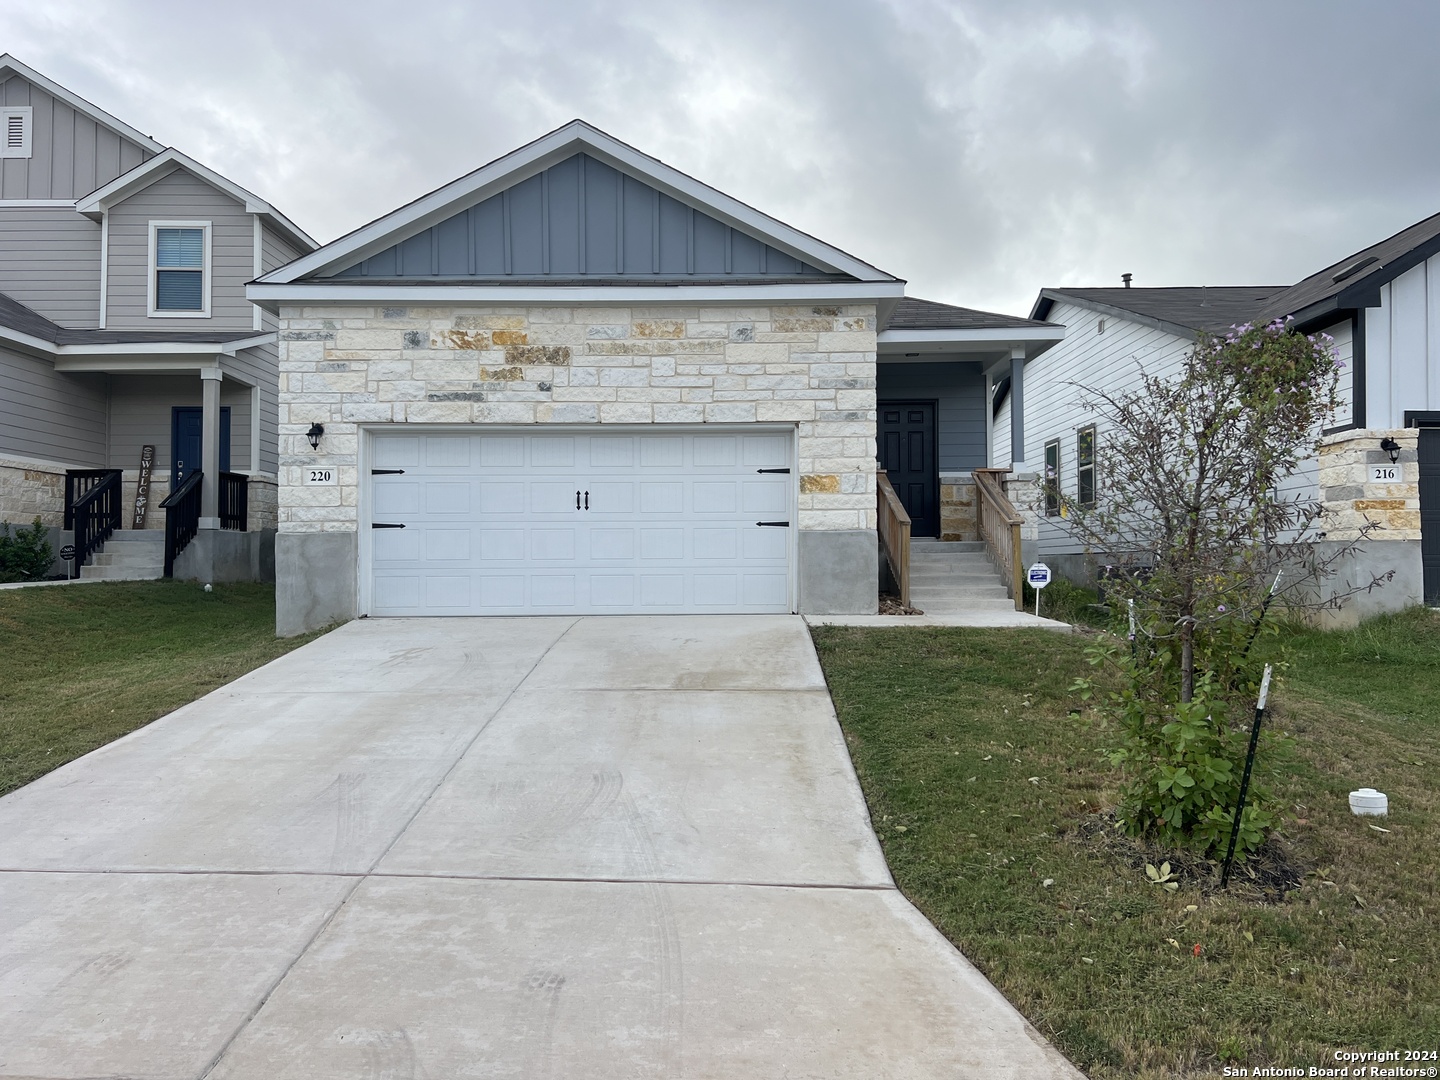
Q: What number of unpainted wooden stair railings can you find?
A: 2